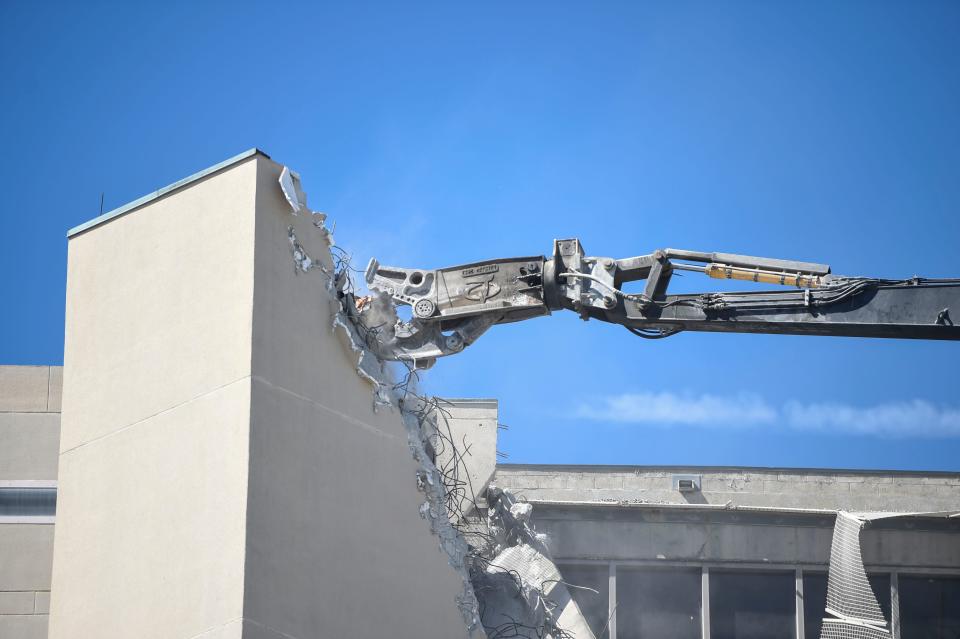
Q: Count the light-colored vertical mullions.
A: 4